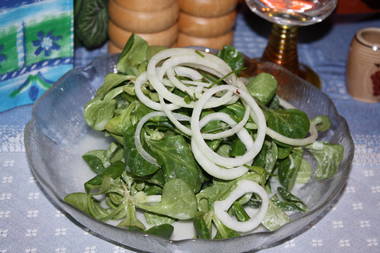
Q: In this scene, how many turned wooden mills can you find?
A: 2